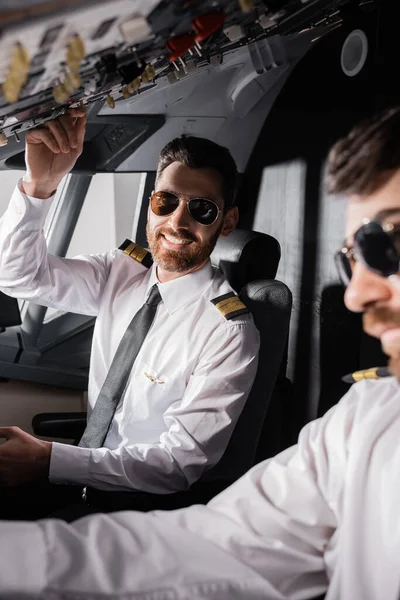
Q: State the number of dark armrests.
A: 1